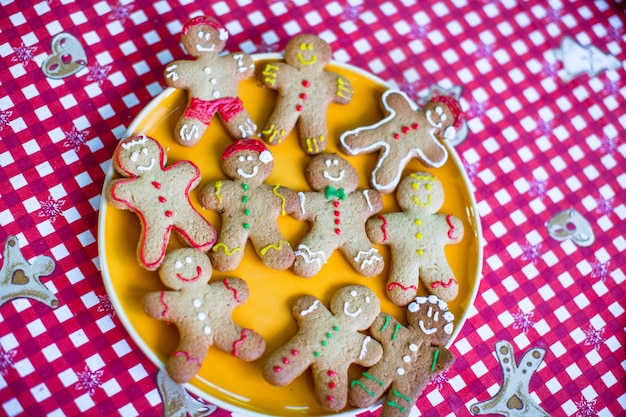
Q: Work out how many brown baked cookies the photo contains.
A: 10